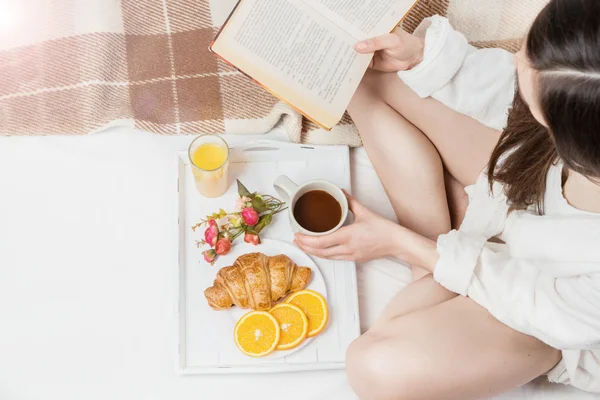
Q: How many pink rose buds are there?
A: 5